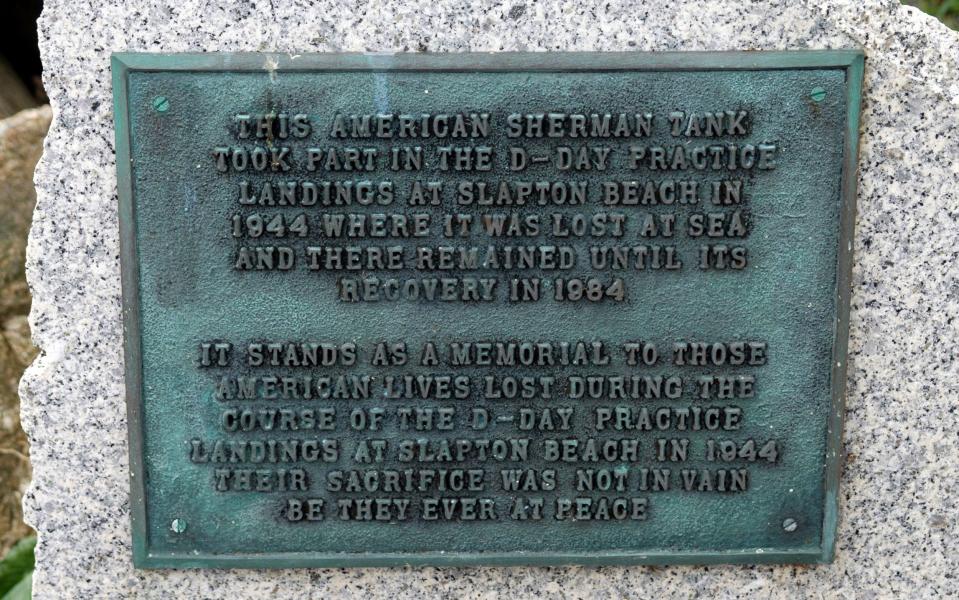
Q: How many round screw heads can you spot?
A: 4